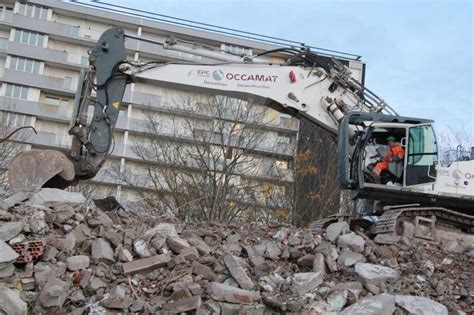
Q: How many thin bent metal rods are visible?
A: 1